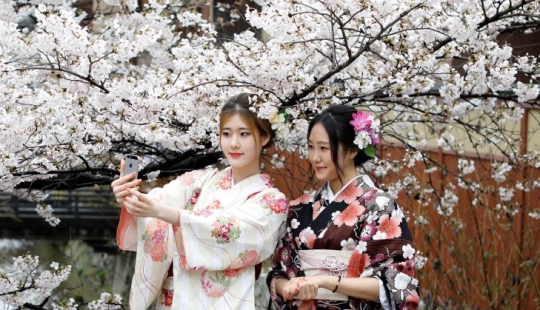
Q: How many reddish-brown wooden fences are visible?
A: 1